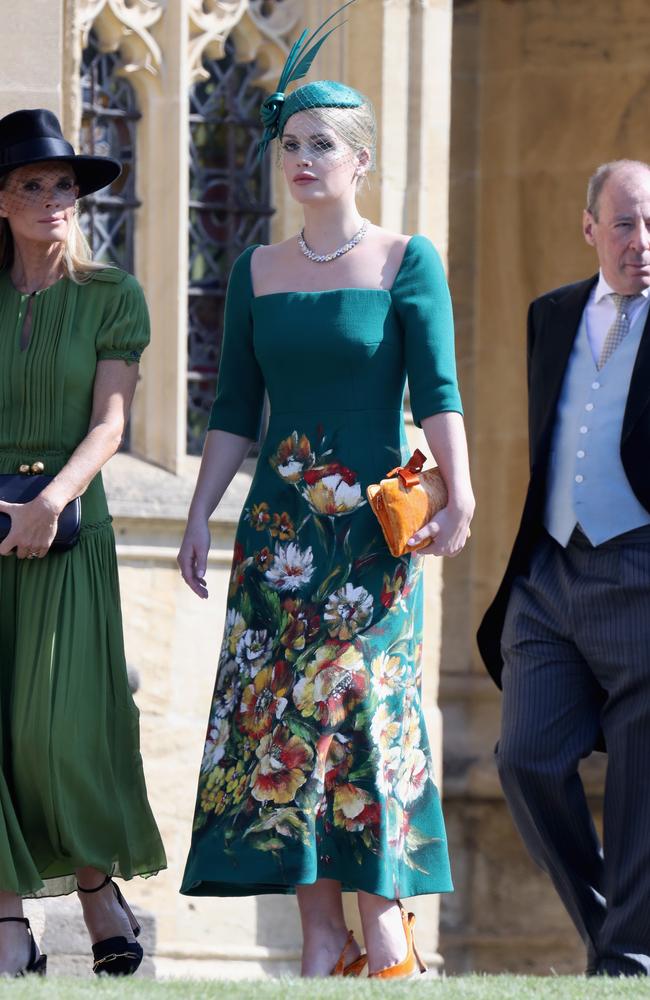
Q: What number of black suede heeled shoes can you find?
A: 2